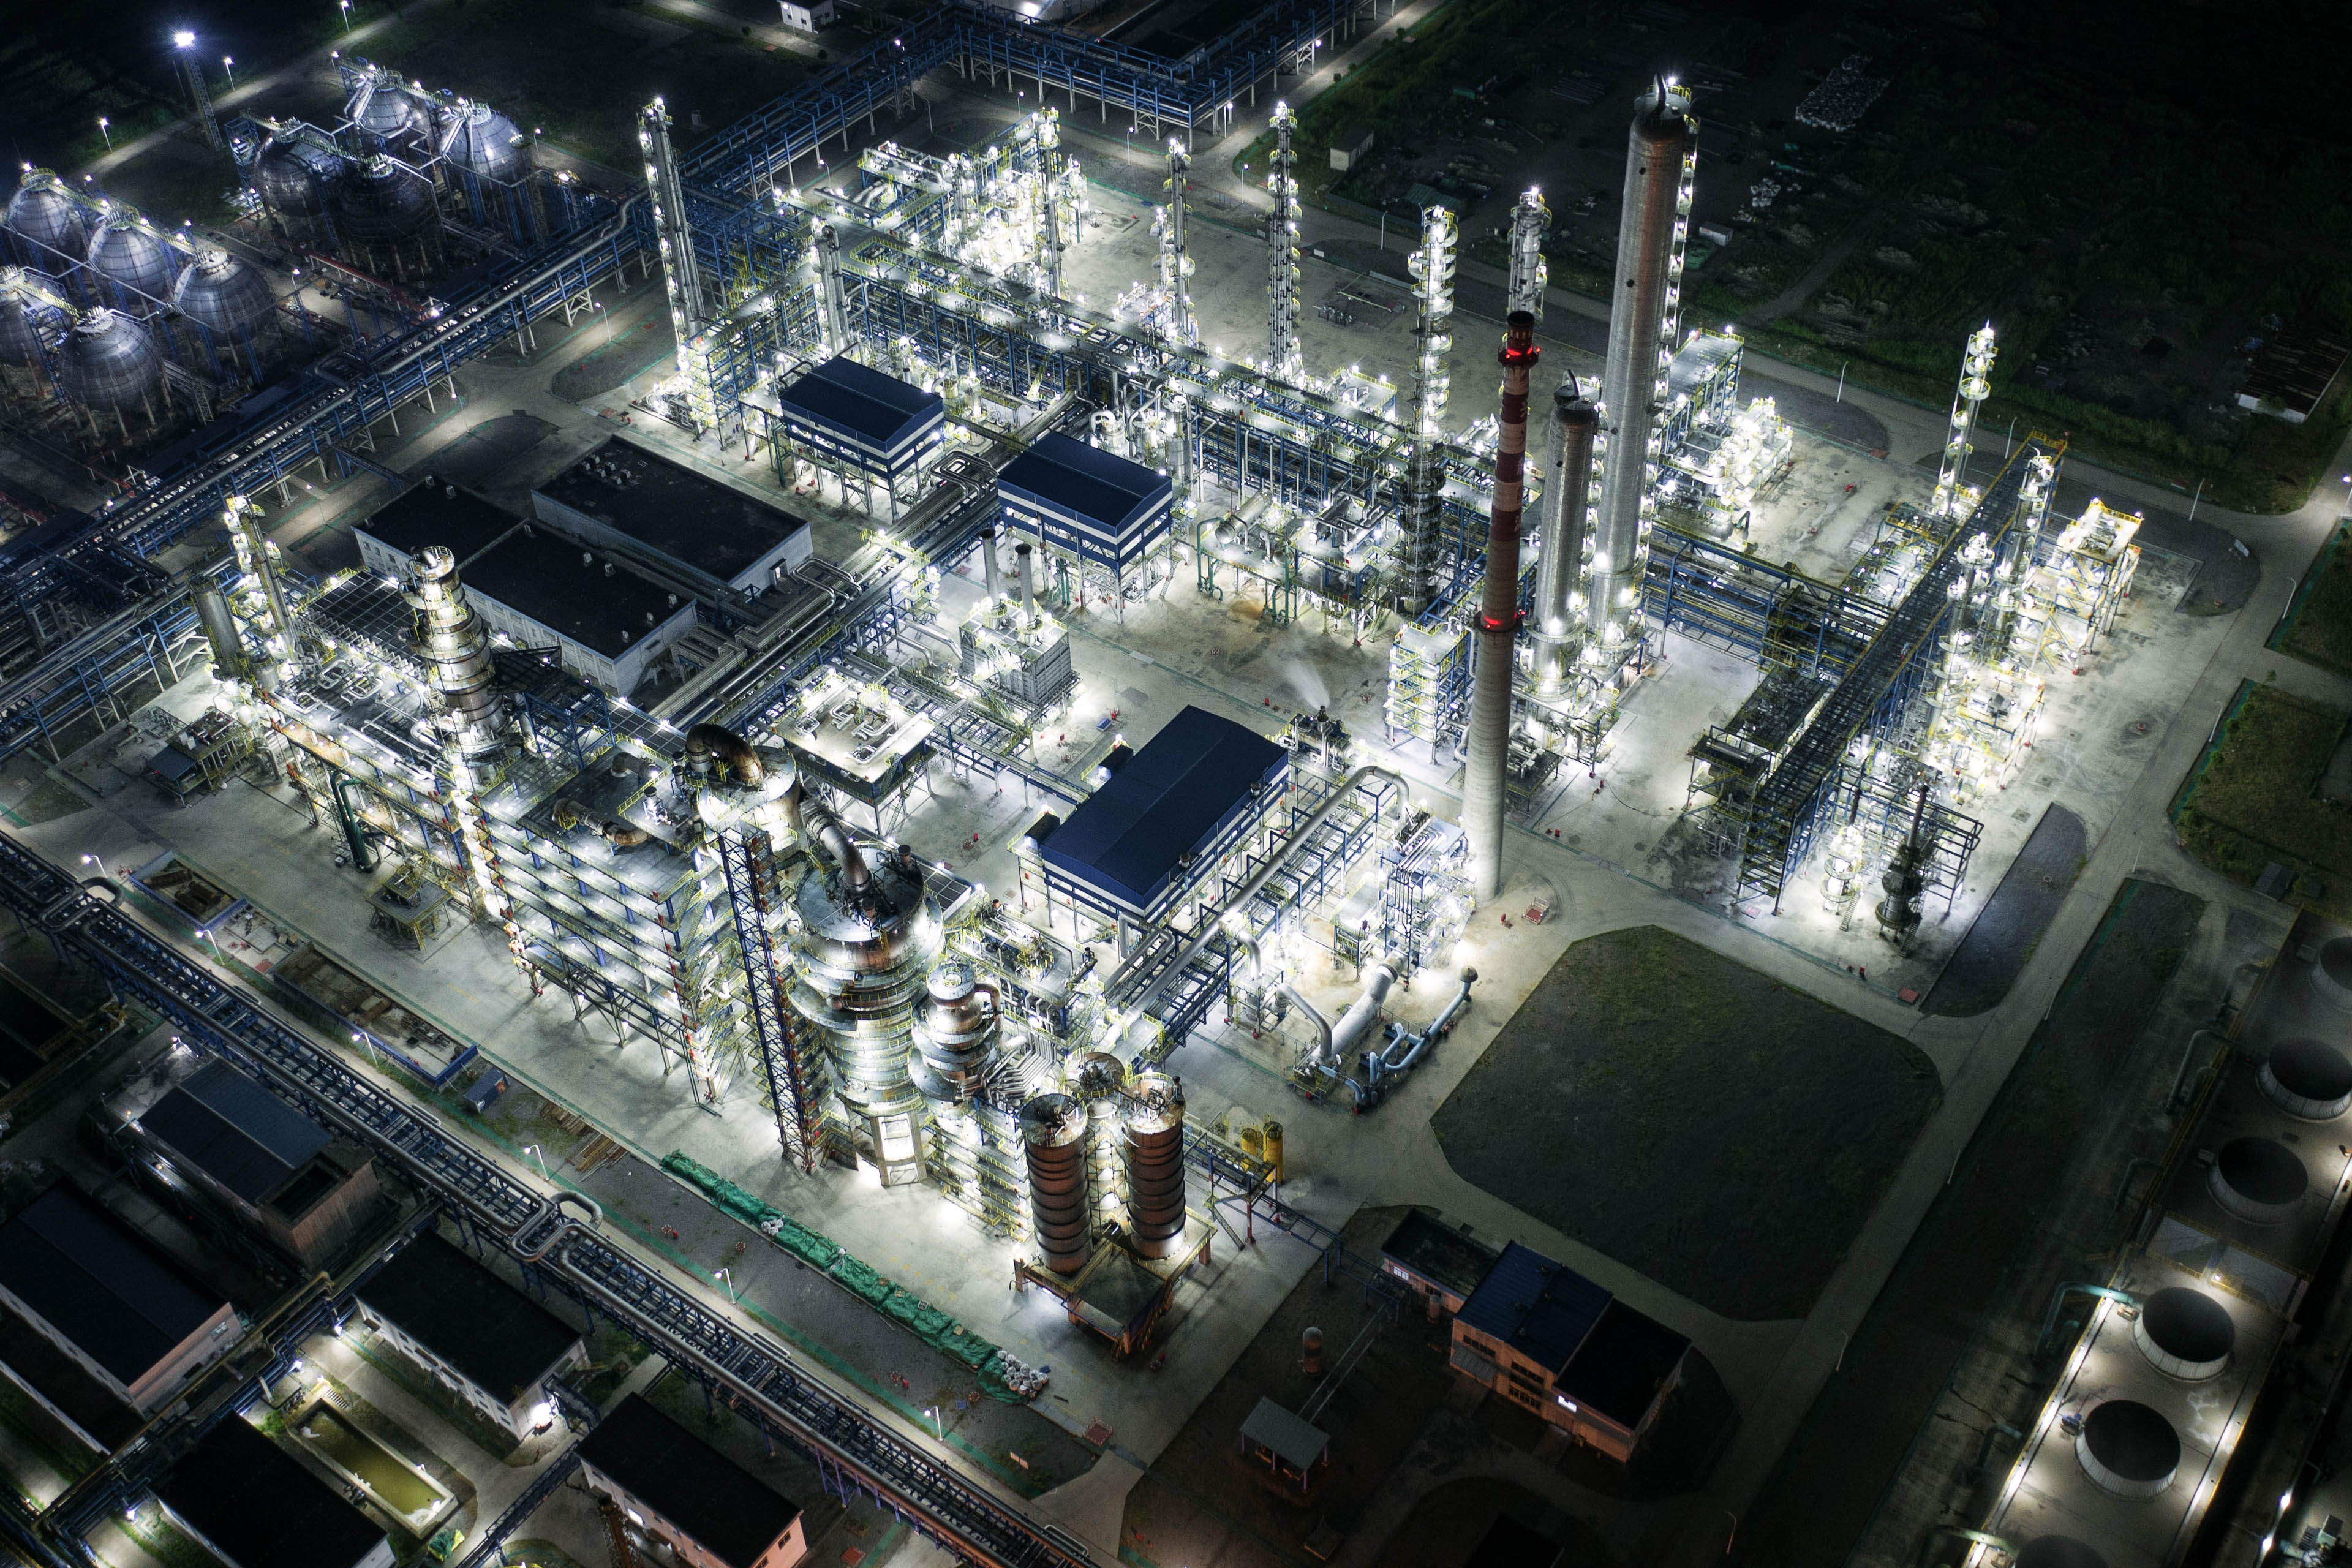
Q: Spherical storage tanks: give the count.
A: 9